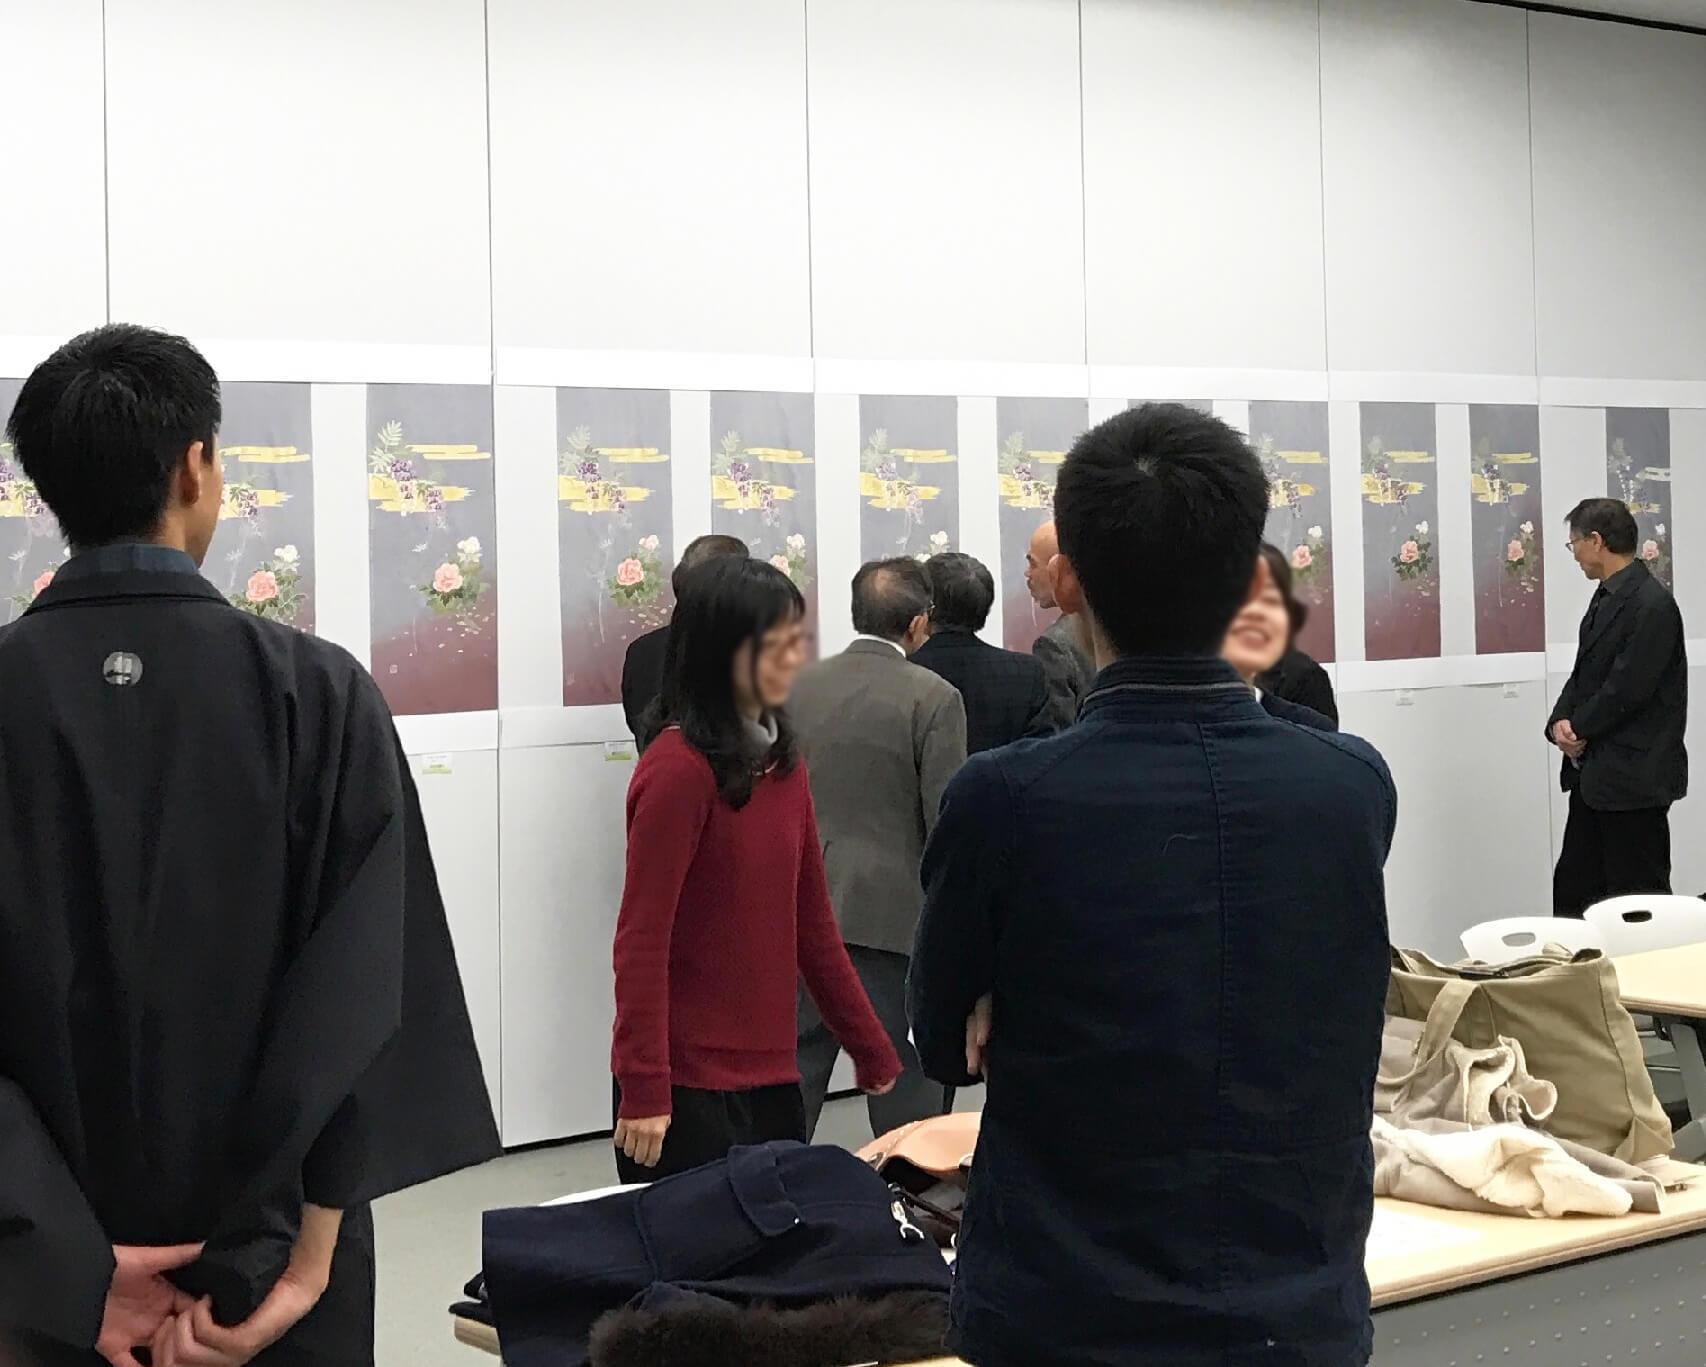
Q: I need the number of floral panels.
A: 12